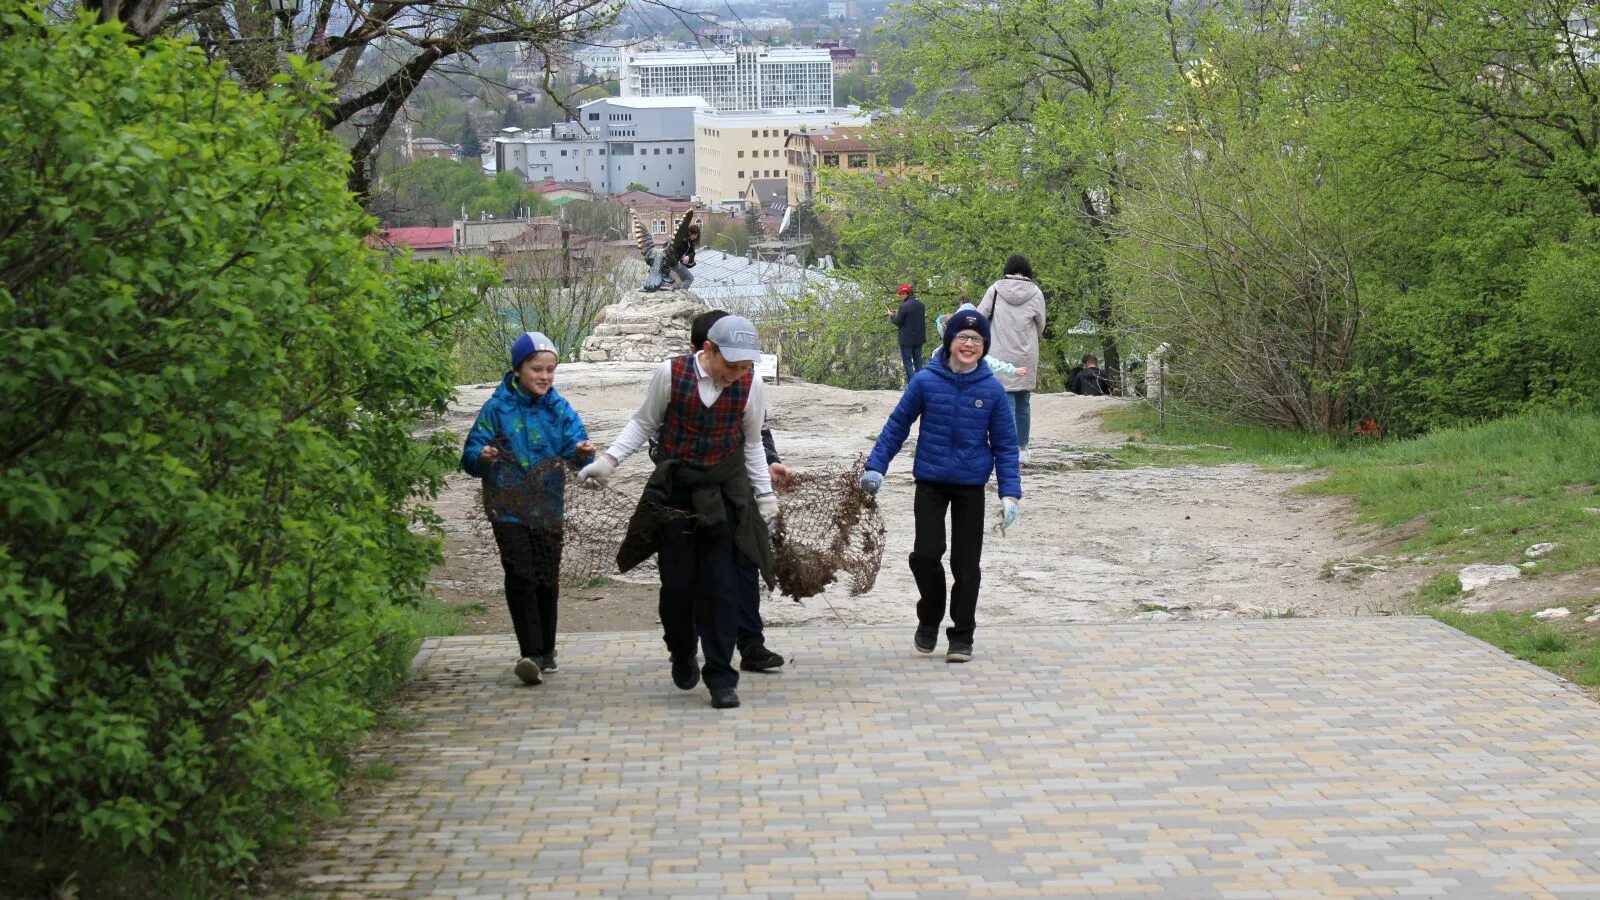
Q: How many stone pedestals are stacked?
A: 1